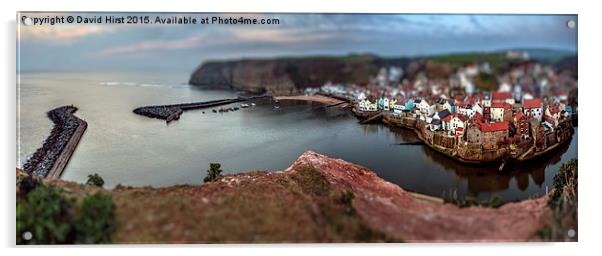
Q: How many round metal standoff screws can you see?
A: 4